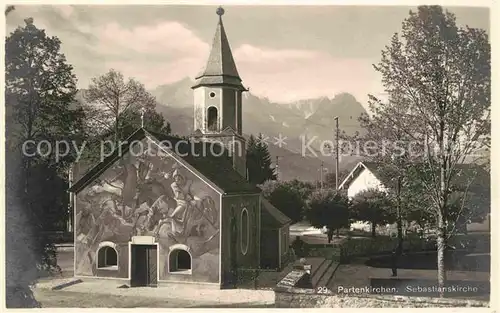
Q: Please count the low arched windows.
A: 2